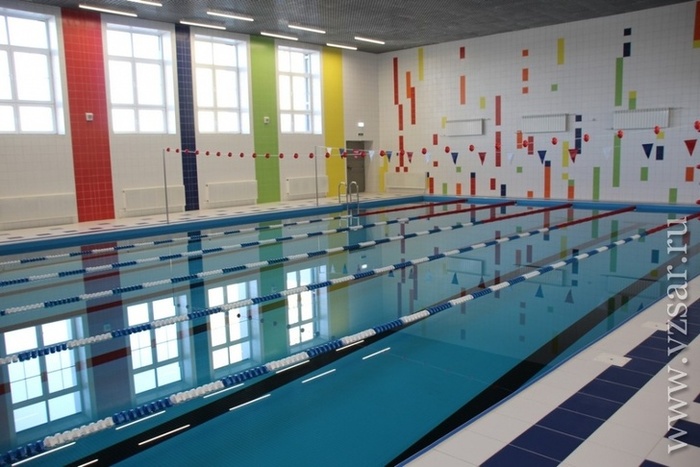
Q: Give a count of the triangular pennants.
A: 15